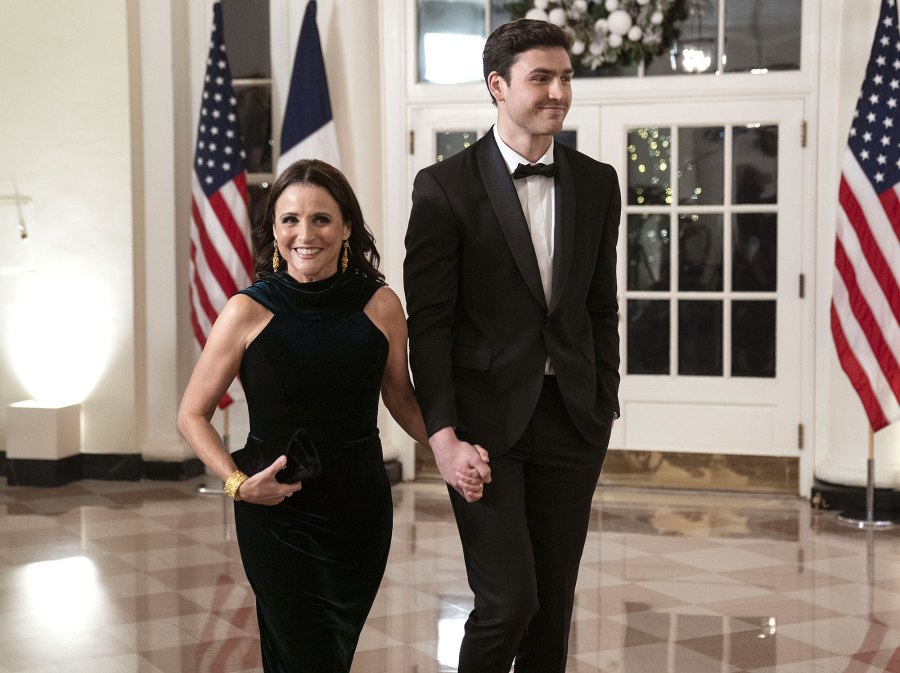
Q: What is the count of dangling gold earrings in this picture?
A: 2